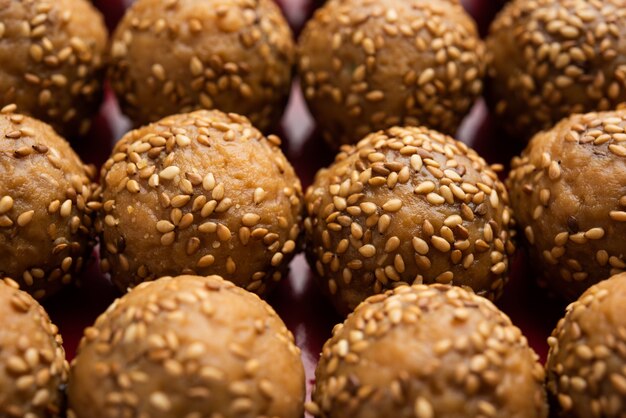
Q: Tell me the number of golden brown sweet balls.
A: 12